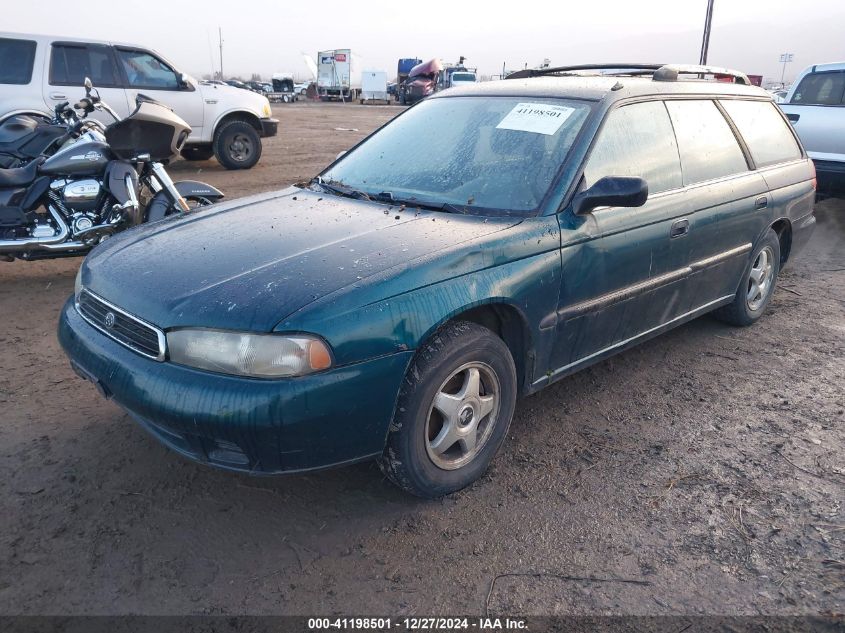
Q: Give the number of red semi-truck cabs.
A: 1